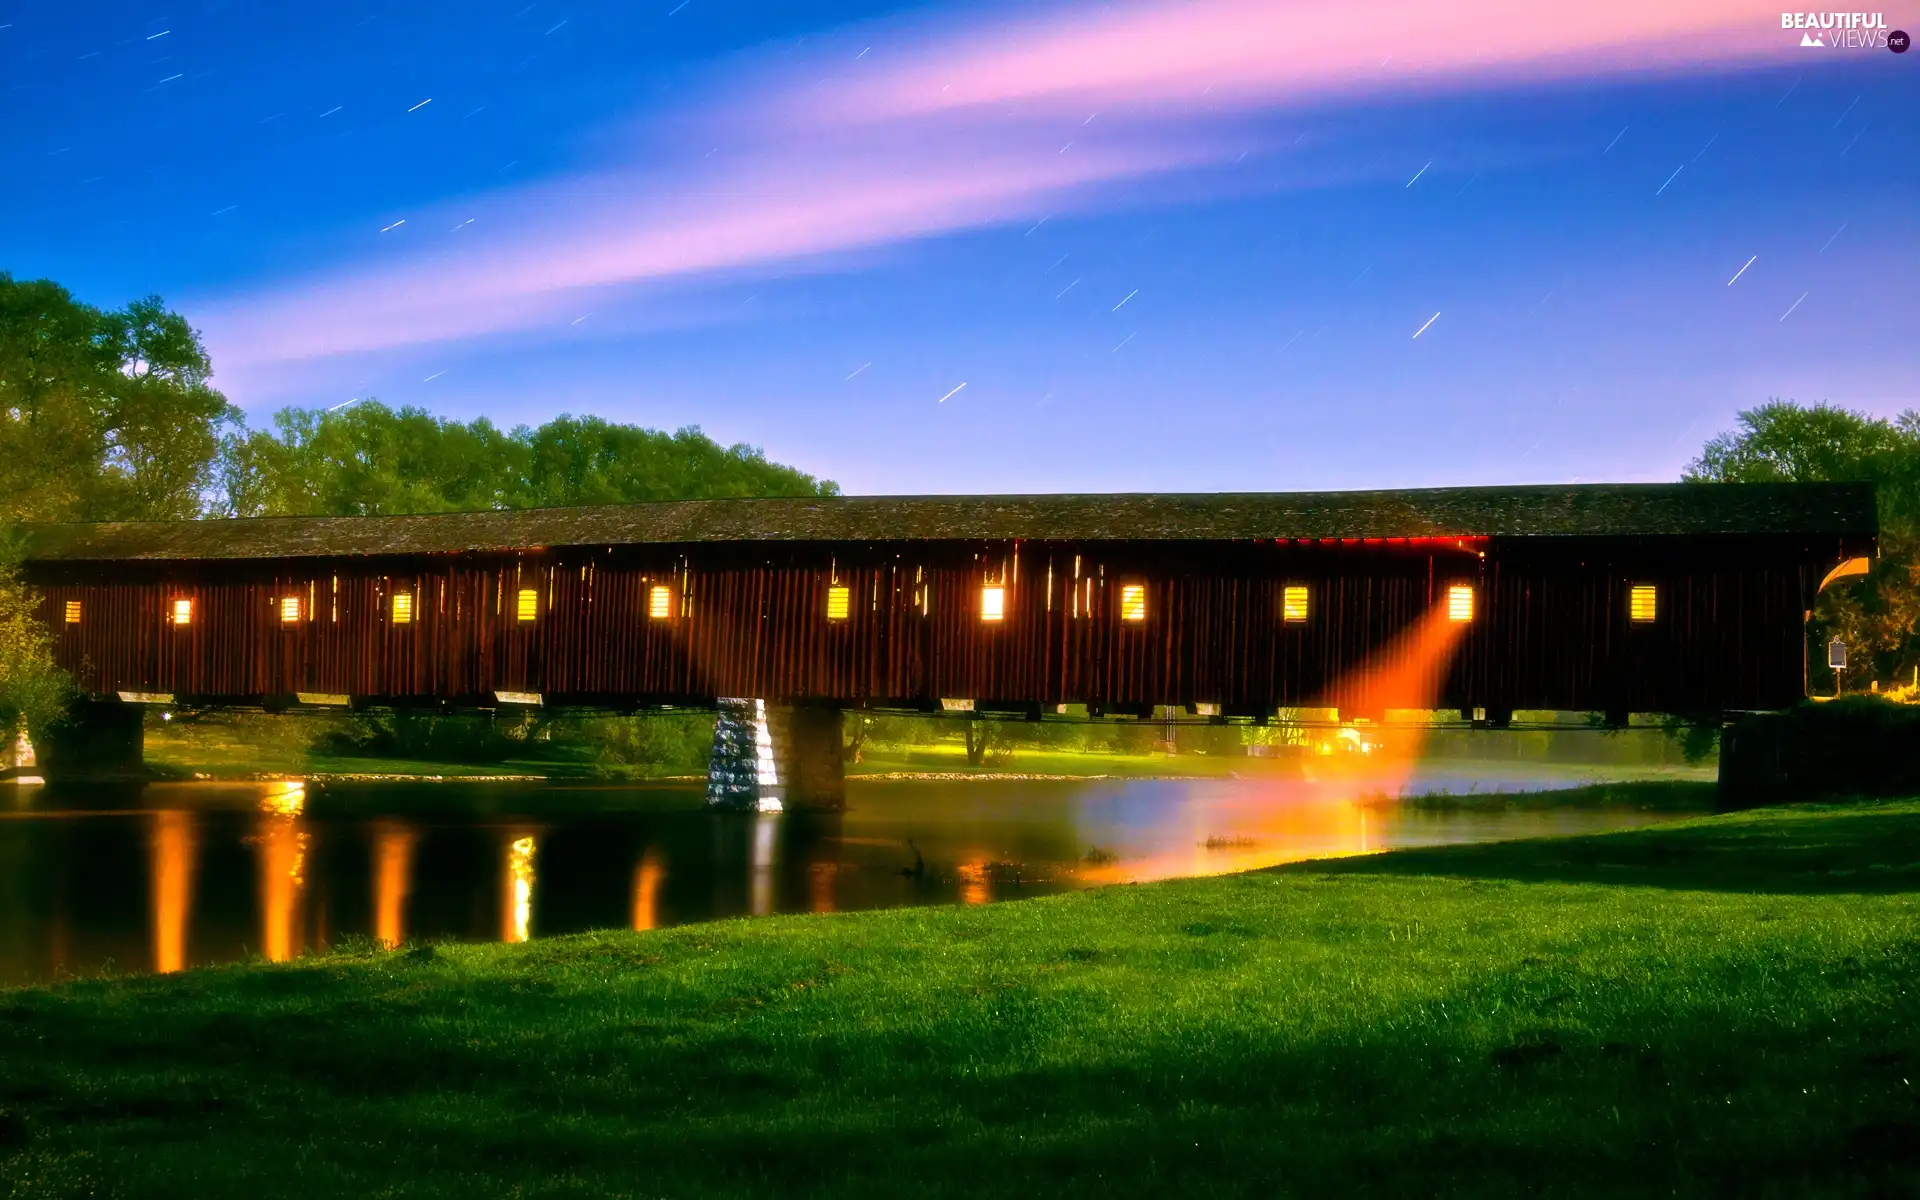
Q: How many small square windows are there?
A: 12